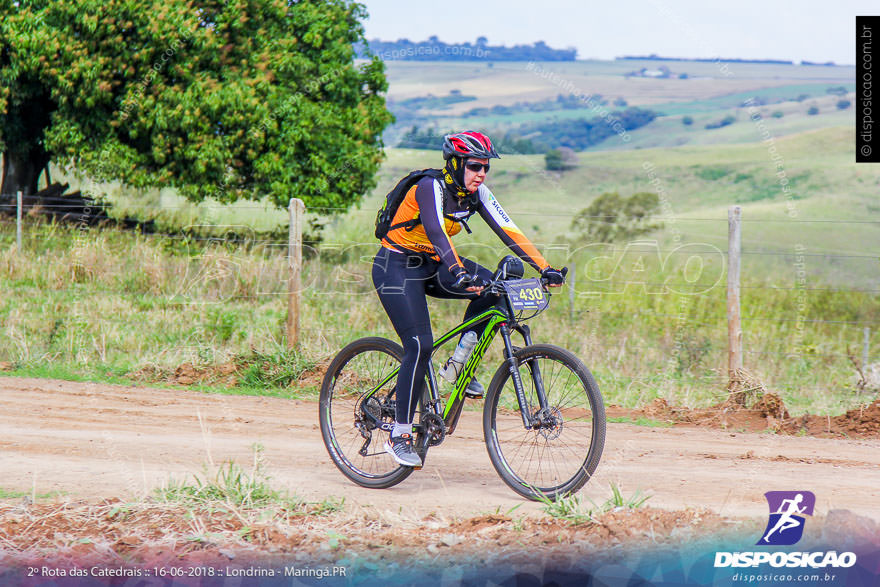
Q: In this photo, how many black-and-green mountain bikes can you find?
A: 1